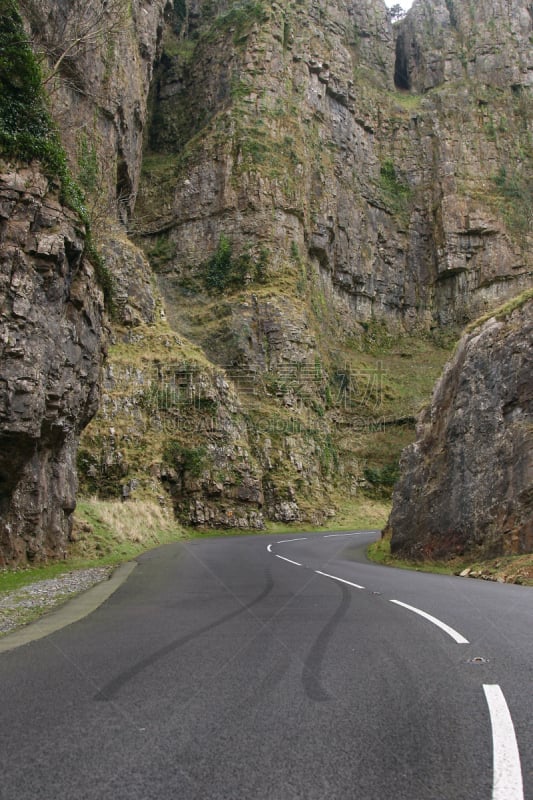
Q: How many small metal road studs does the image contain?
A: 2